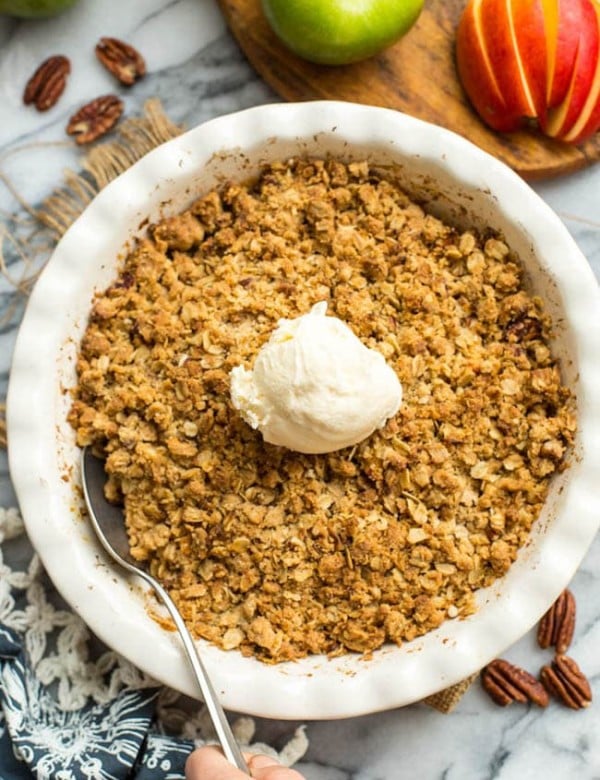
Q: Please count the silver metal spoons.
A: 1